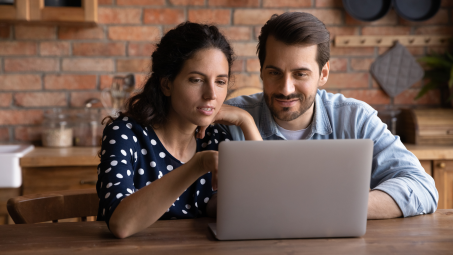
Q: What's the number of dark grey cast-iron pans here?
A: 2